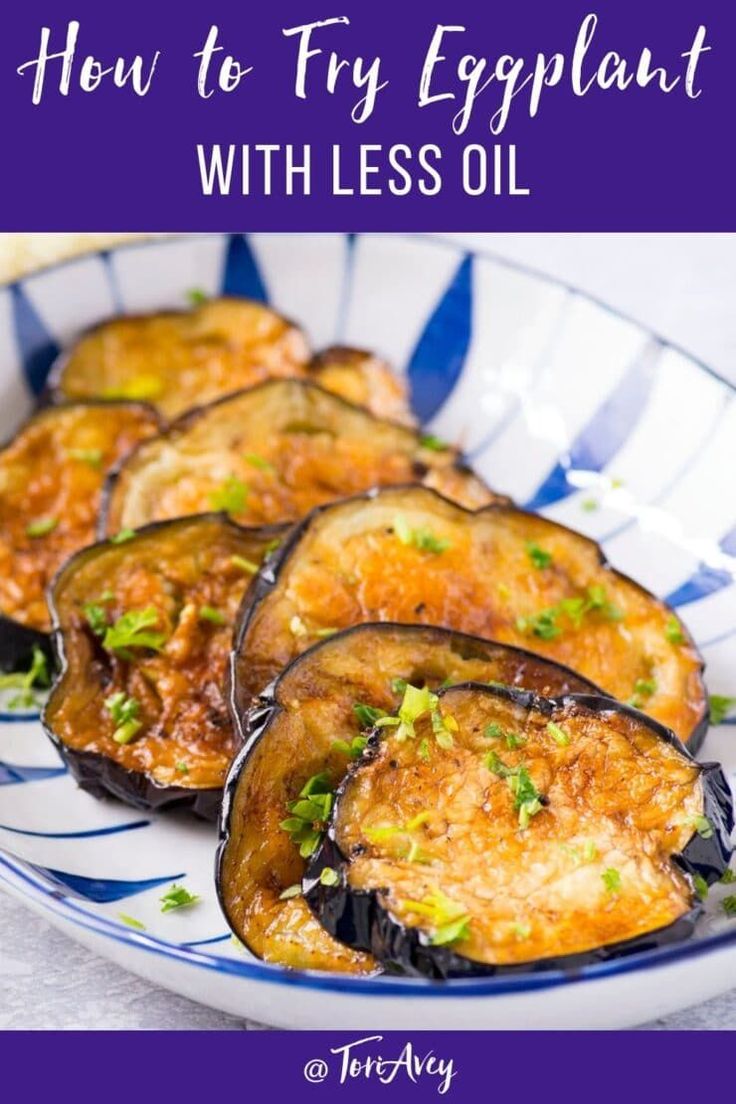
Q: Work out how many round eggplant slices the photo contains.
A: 8